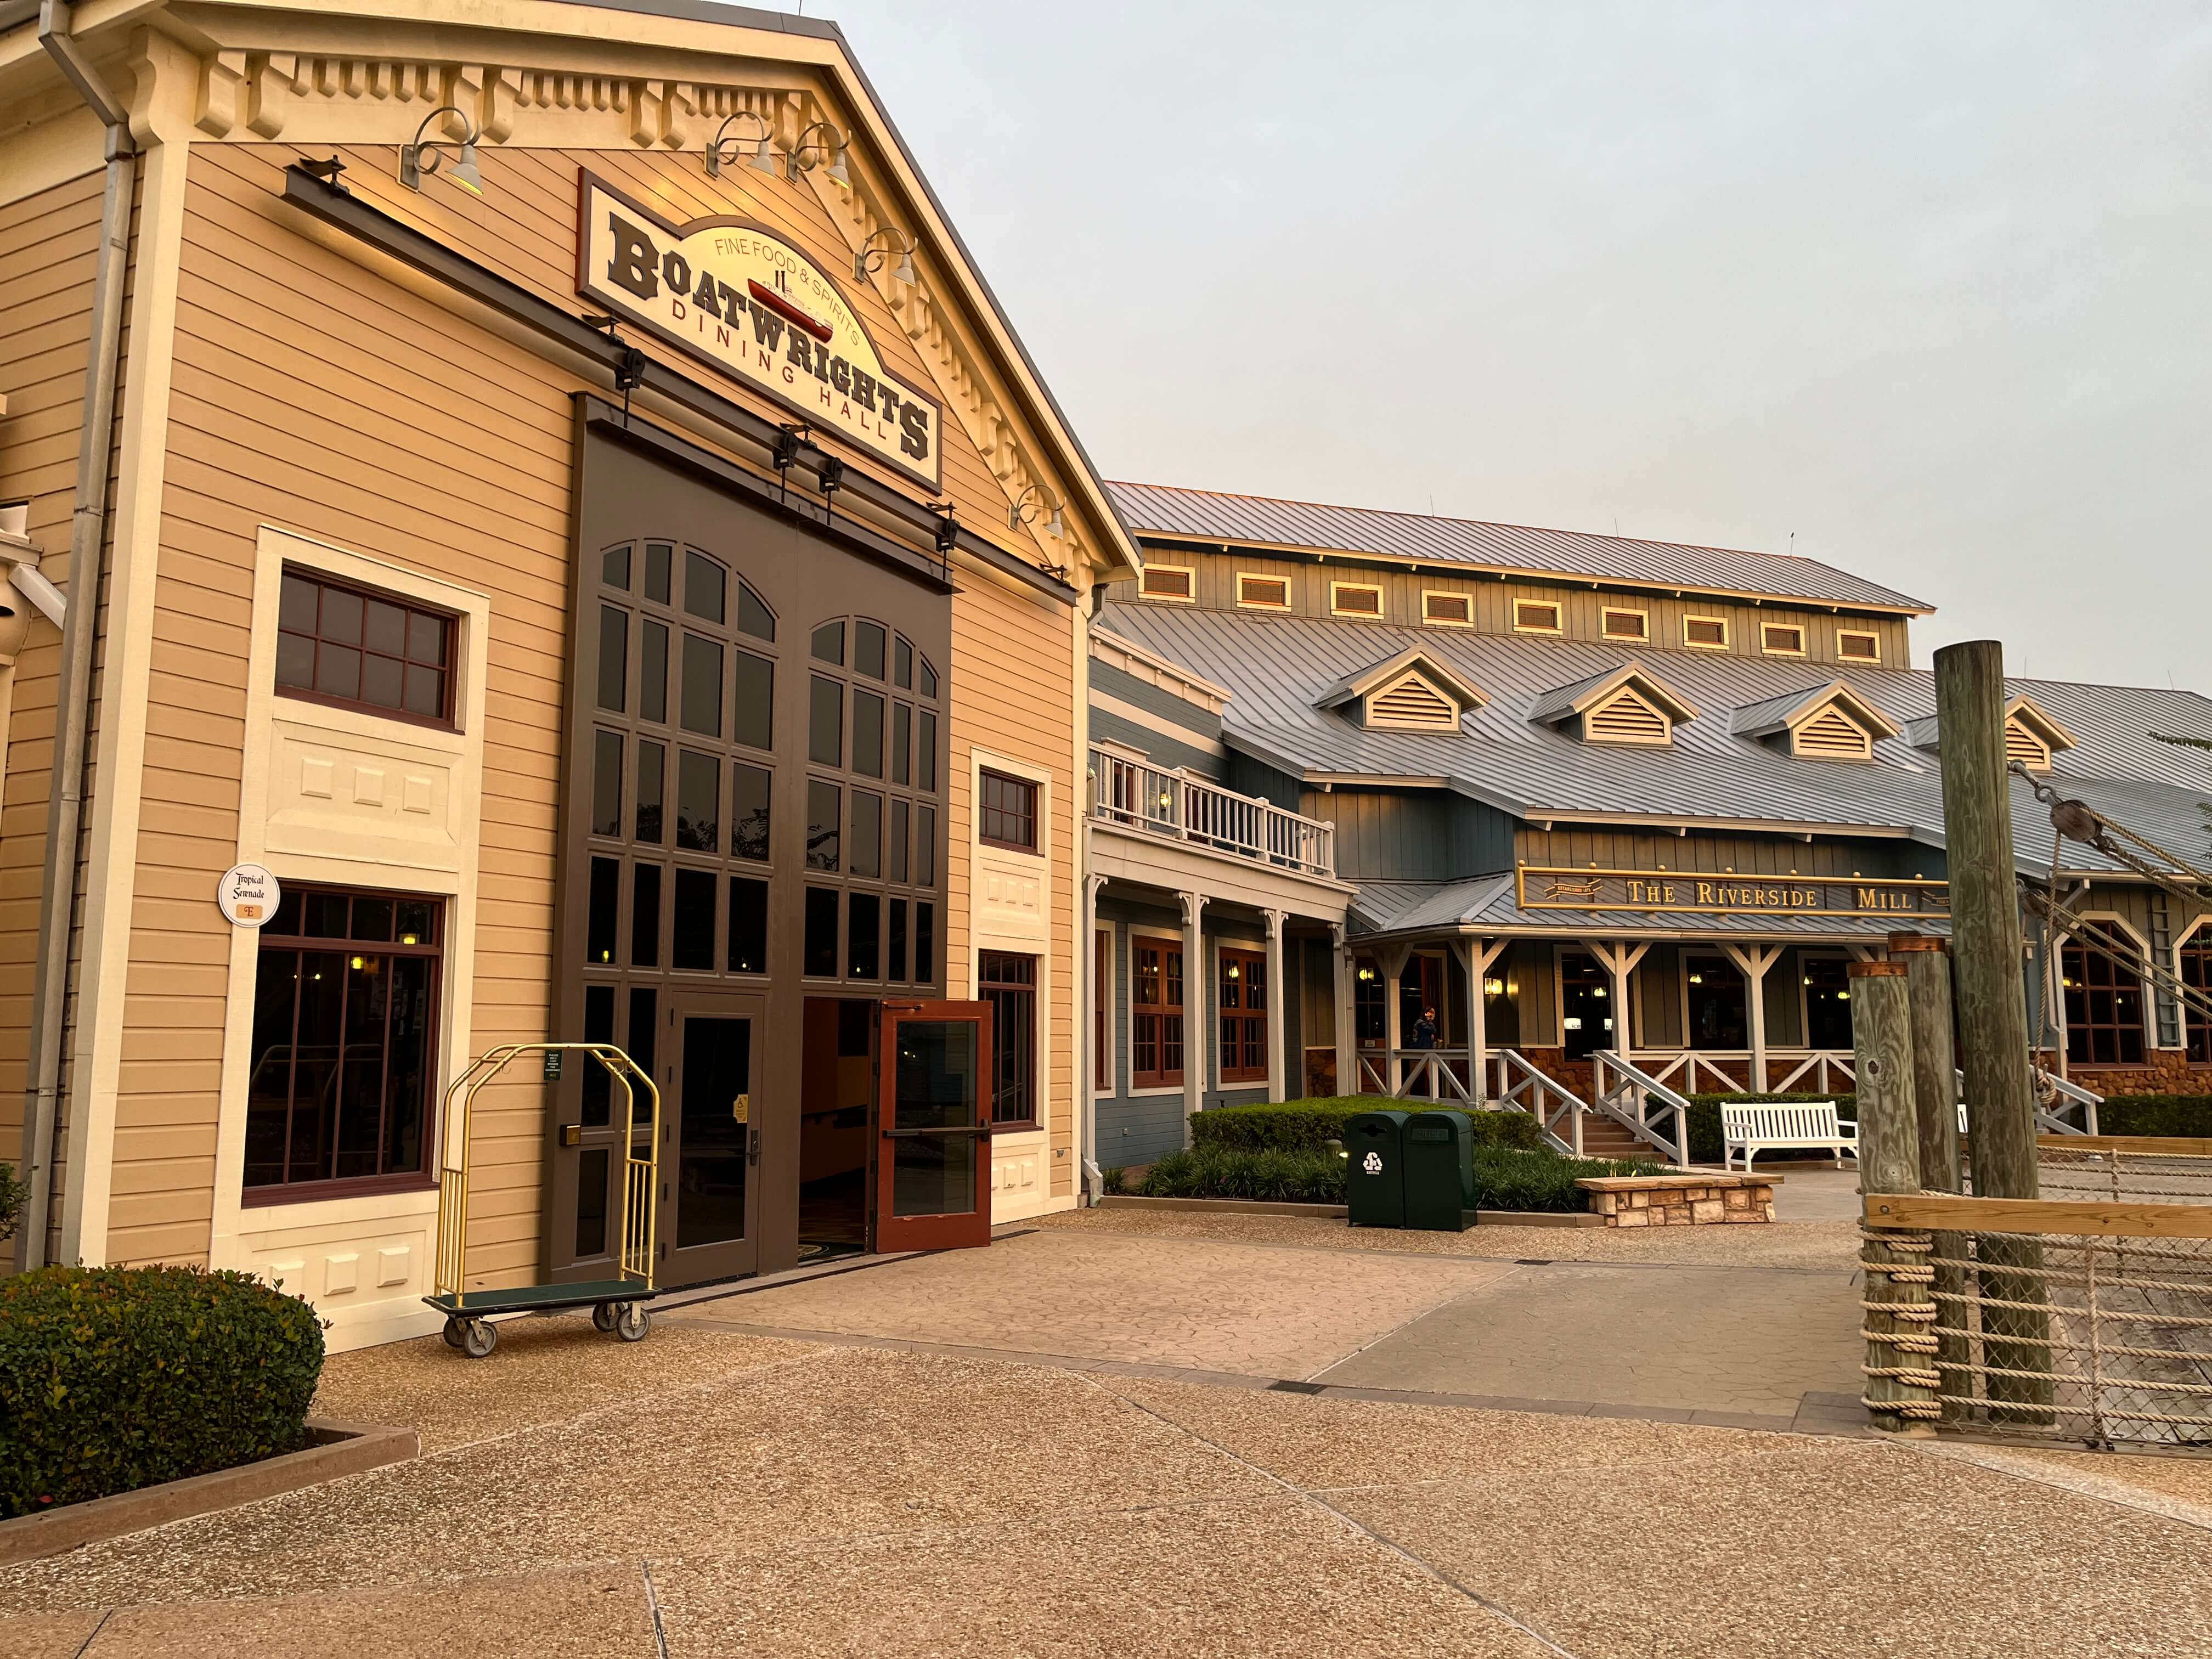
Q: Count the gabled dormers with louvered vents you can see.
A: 4